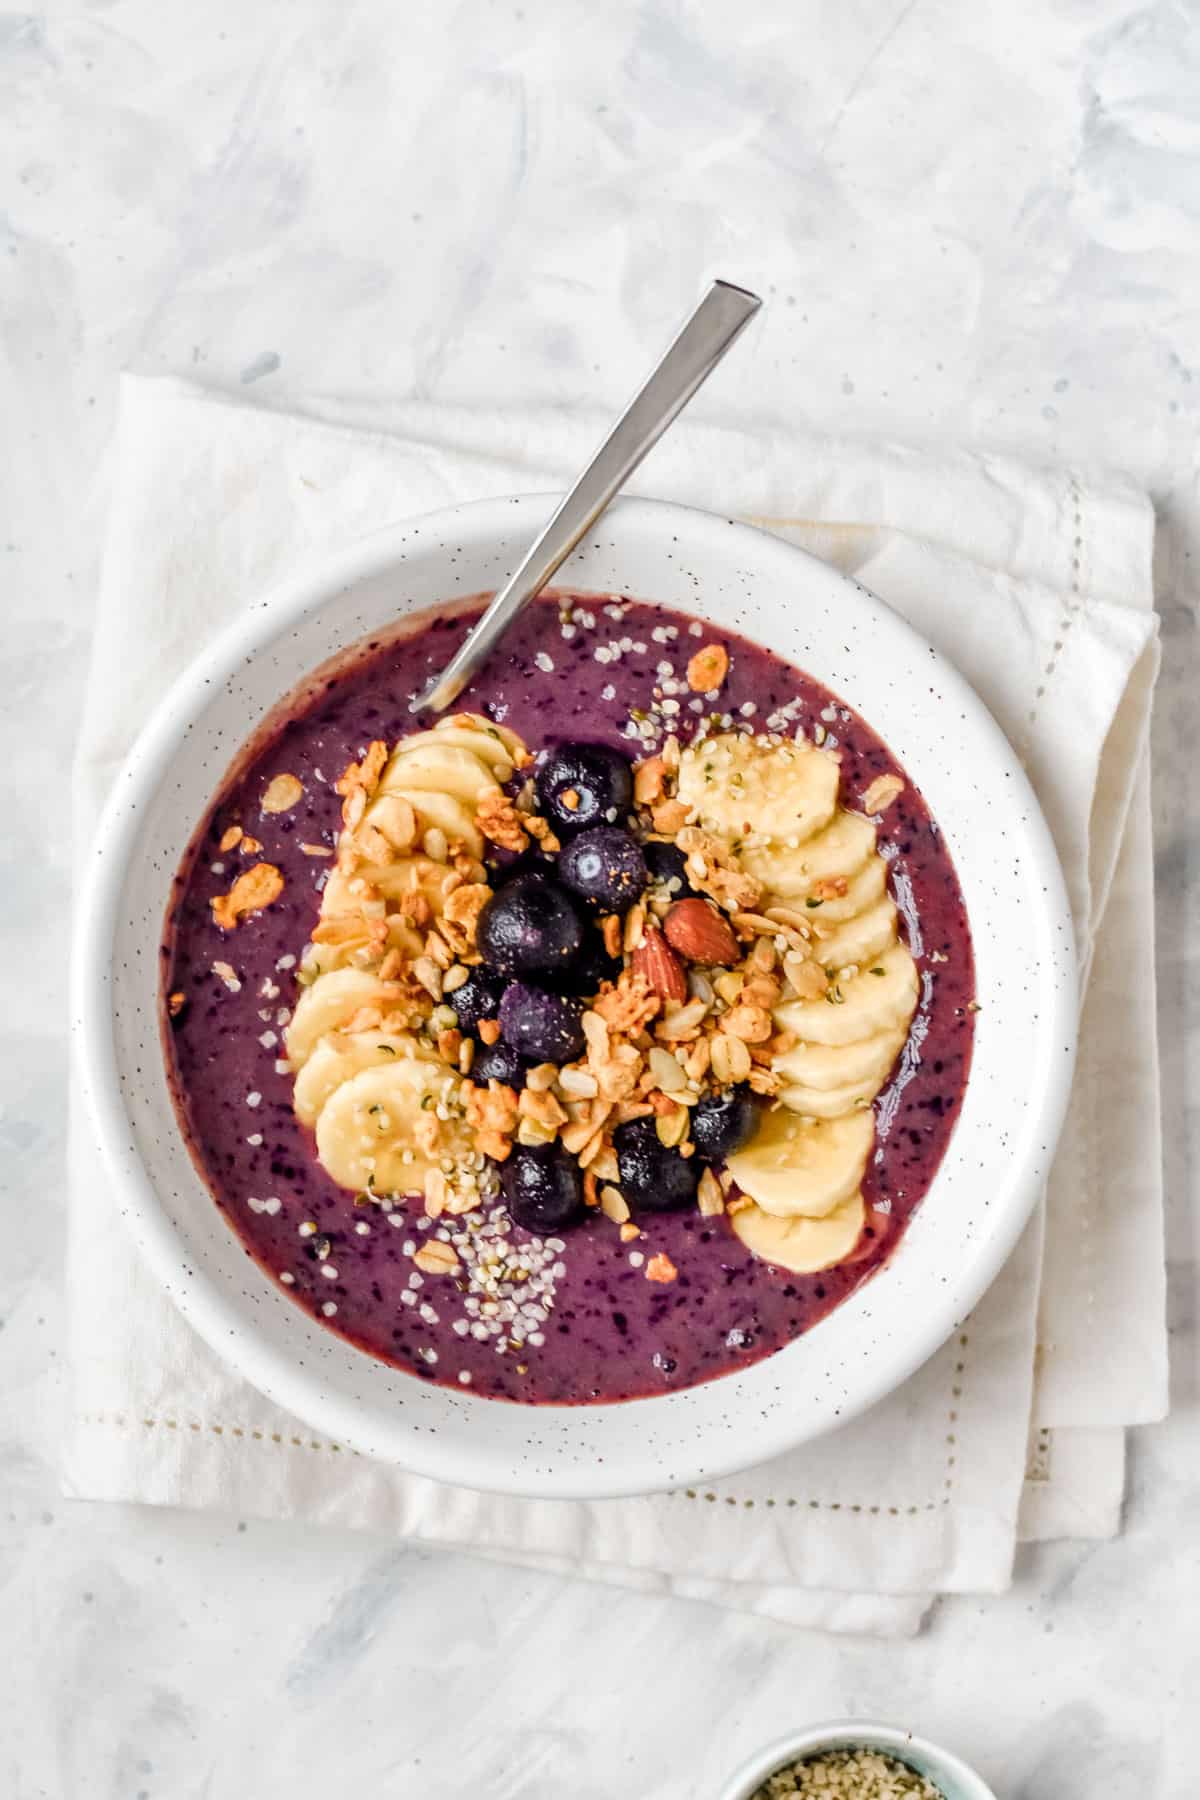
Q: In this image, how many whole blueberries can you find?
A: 11